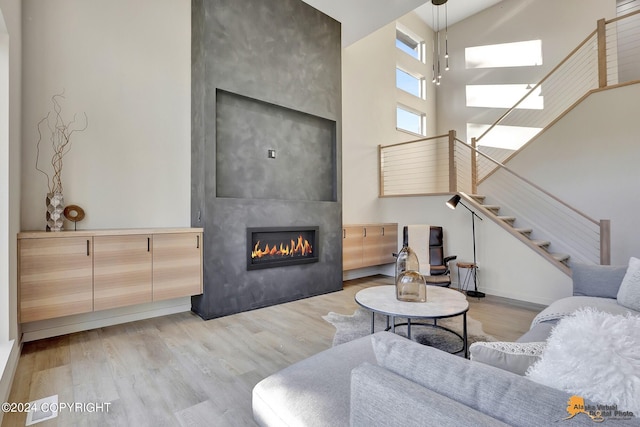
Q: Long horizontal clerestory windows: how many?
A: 3